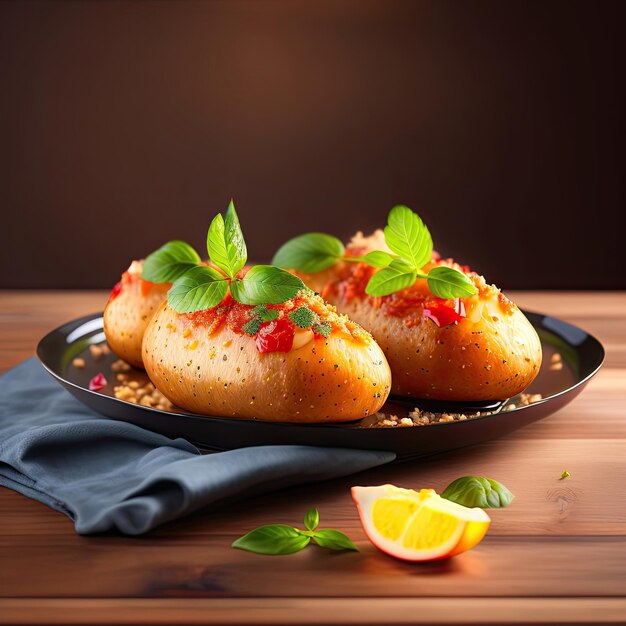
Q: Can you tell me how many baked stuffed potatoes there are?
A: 3